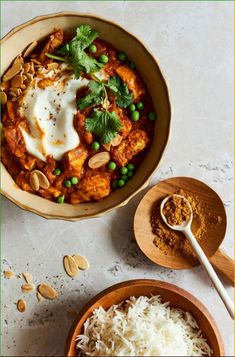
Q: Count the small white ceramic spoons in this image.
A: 1